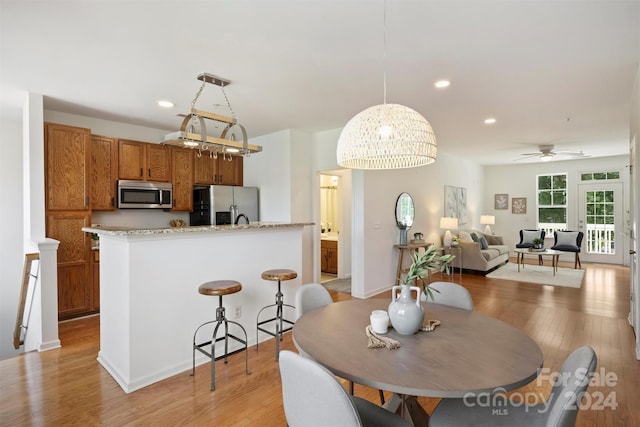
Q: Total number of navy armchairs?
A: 2